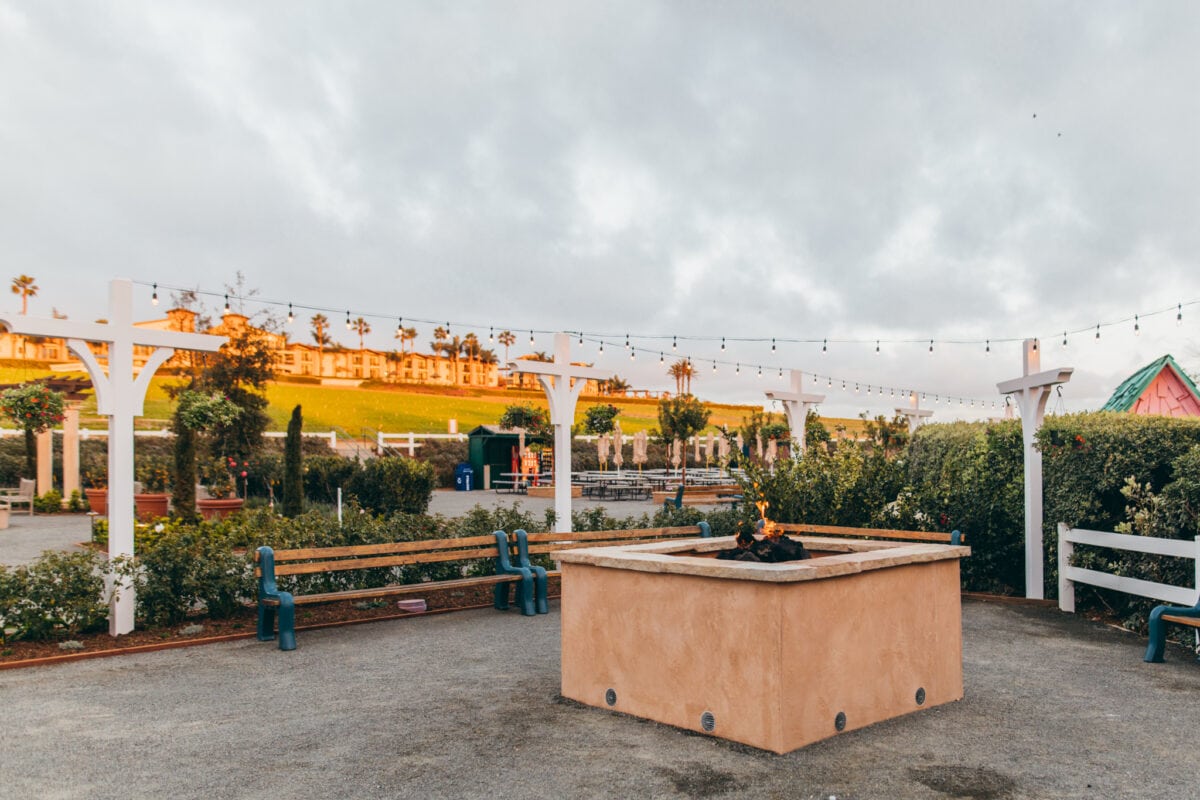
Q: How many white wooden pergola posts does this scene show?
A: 5